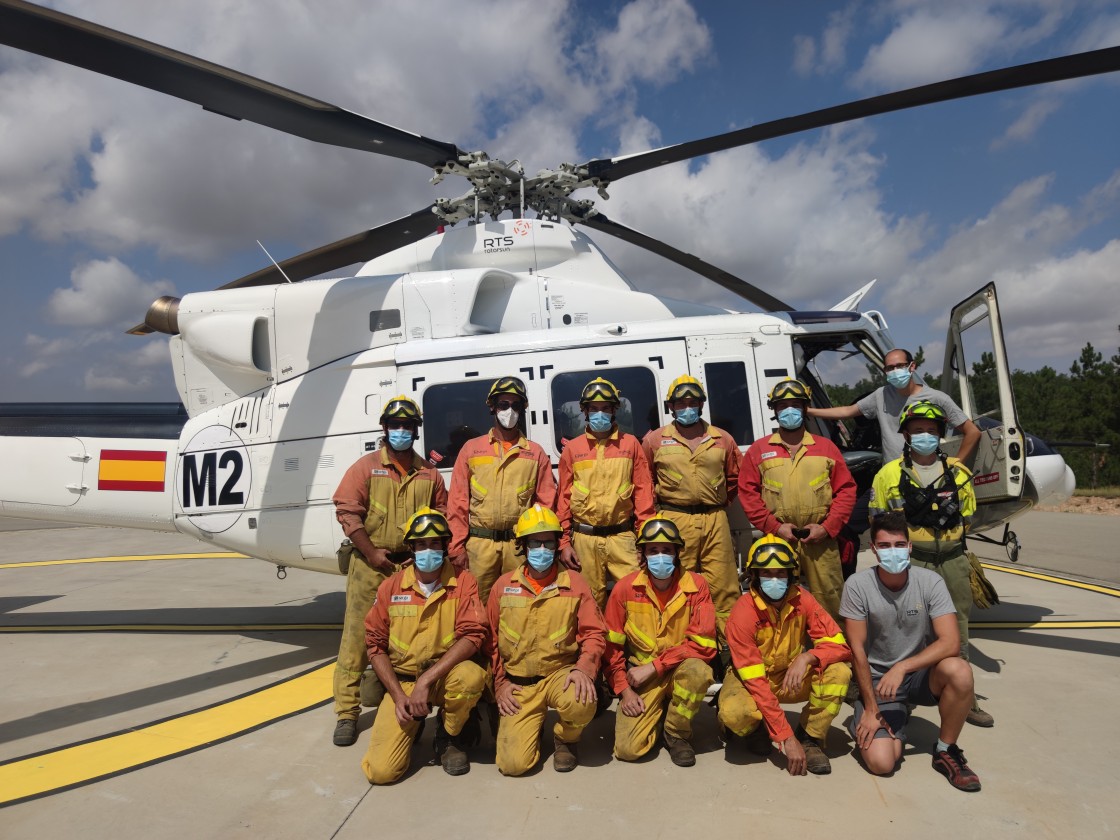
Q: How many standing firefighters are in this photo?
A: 6